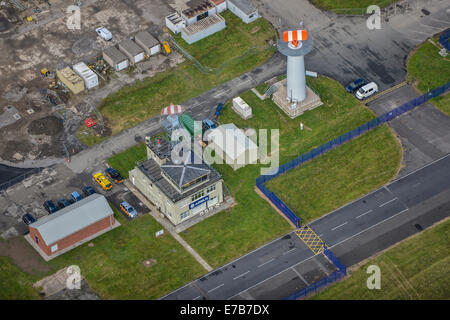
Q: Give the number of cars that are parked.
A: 12